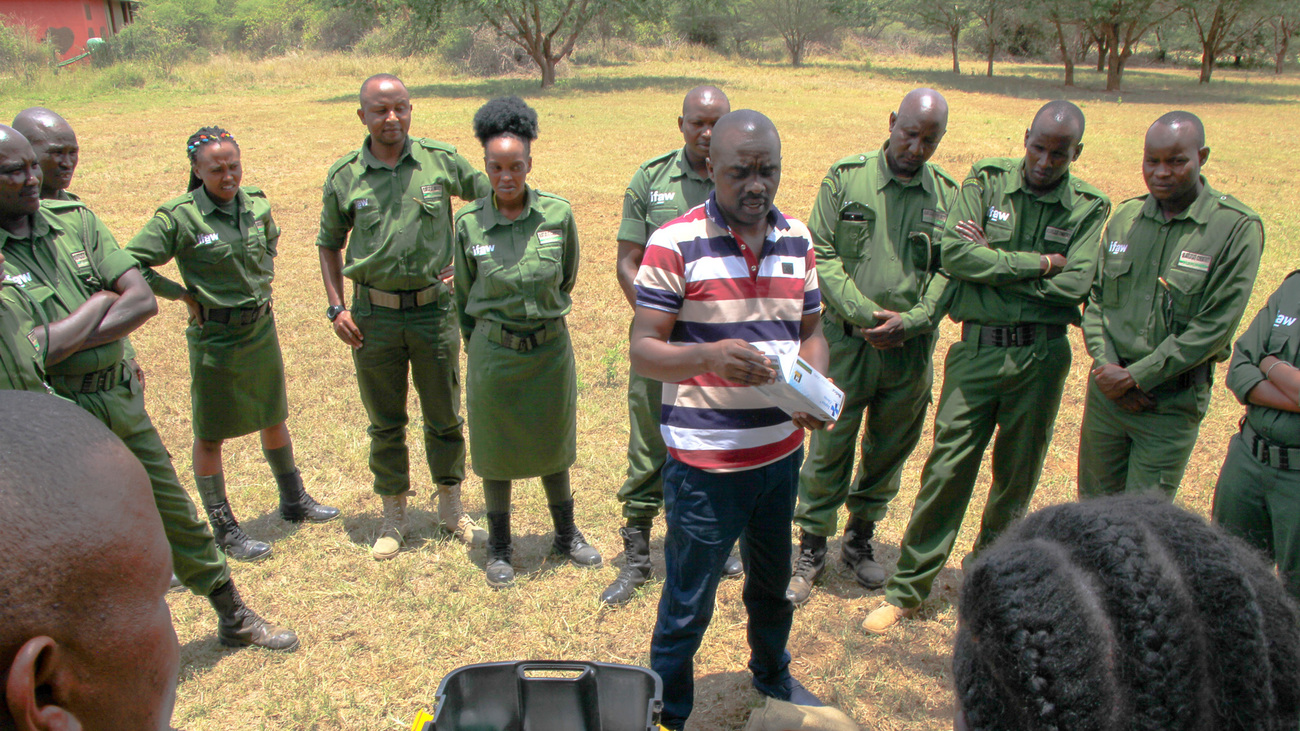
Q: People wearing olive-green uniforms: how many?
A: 11